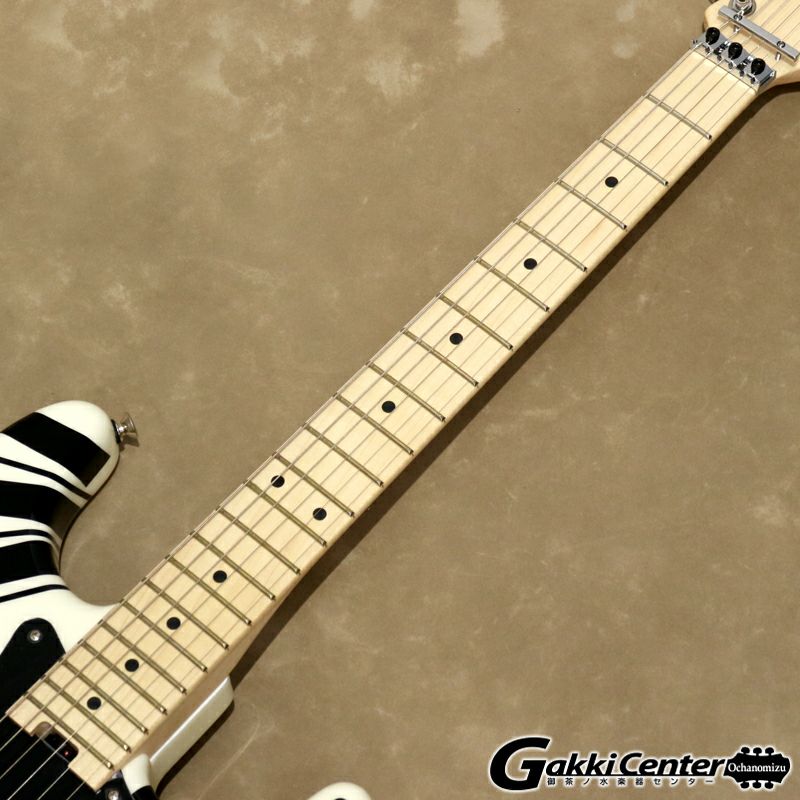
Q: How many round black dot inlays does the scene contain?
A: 10